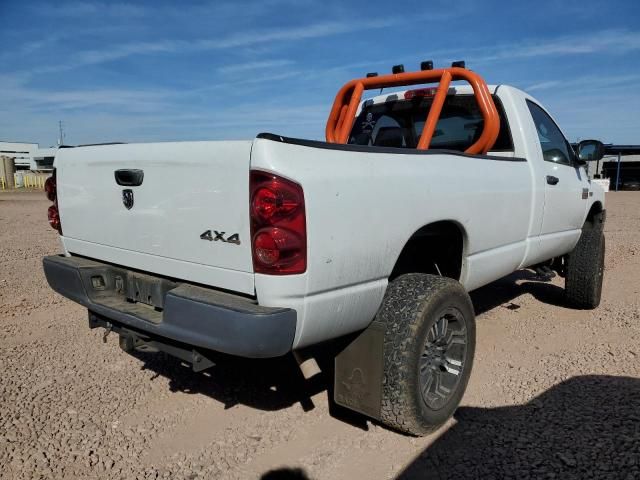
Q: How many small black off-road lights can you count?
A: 4